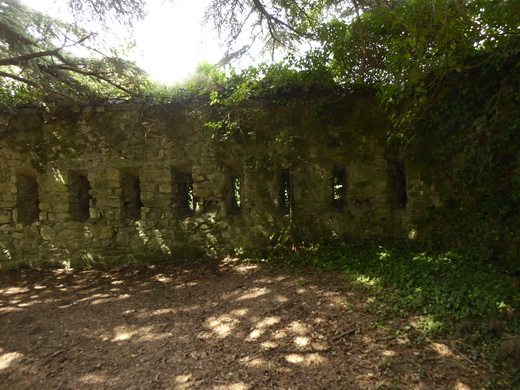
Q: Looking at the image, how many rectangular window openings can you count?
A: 8